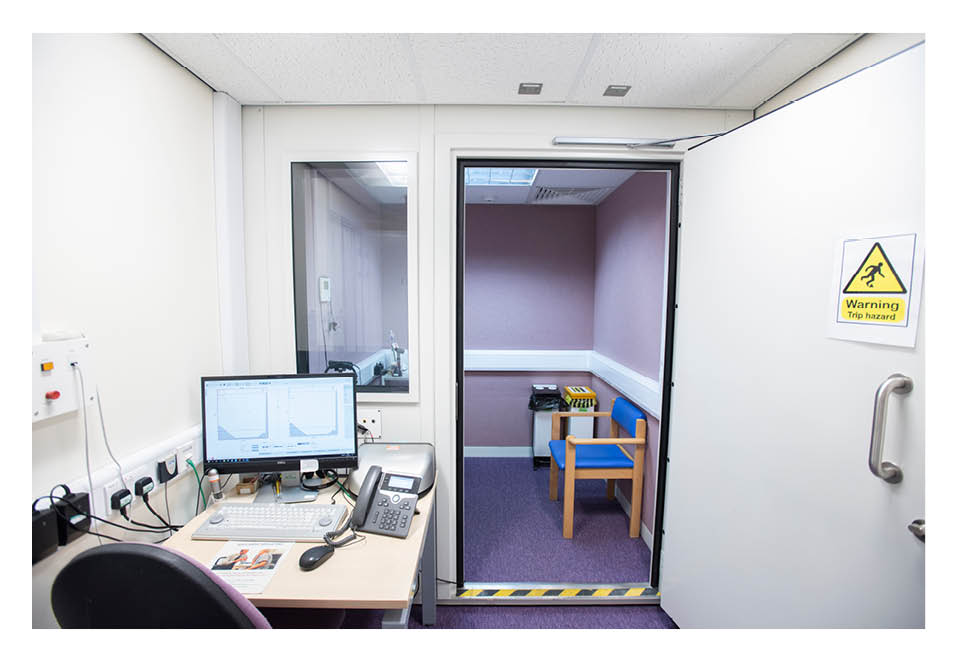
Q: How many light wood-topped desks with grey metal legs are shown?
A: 1